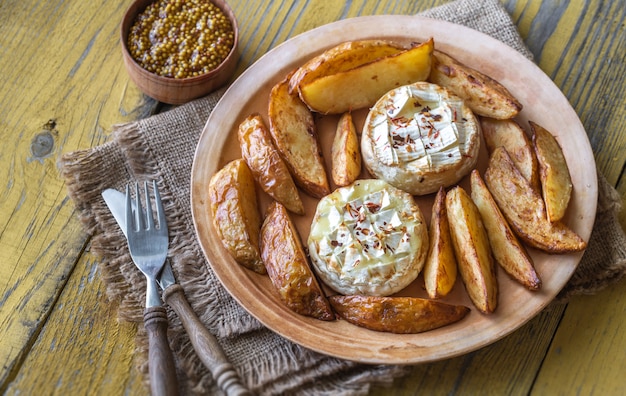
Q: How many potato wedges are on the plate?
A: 15